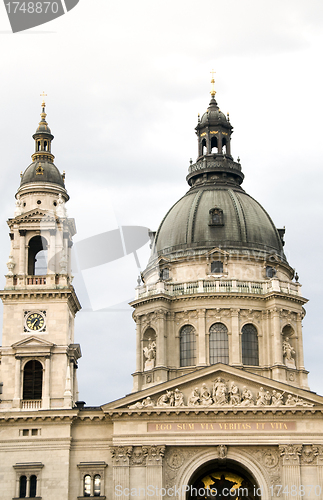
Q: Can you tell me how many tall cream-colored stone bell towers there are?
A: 1